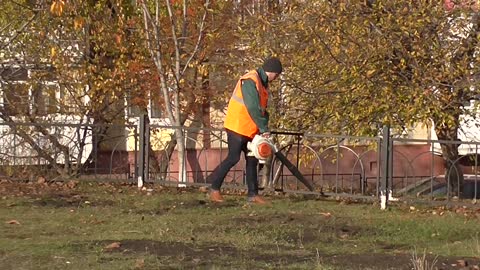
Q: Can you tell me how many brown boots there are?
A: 2